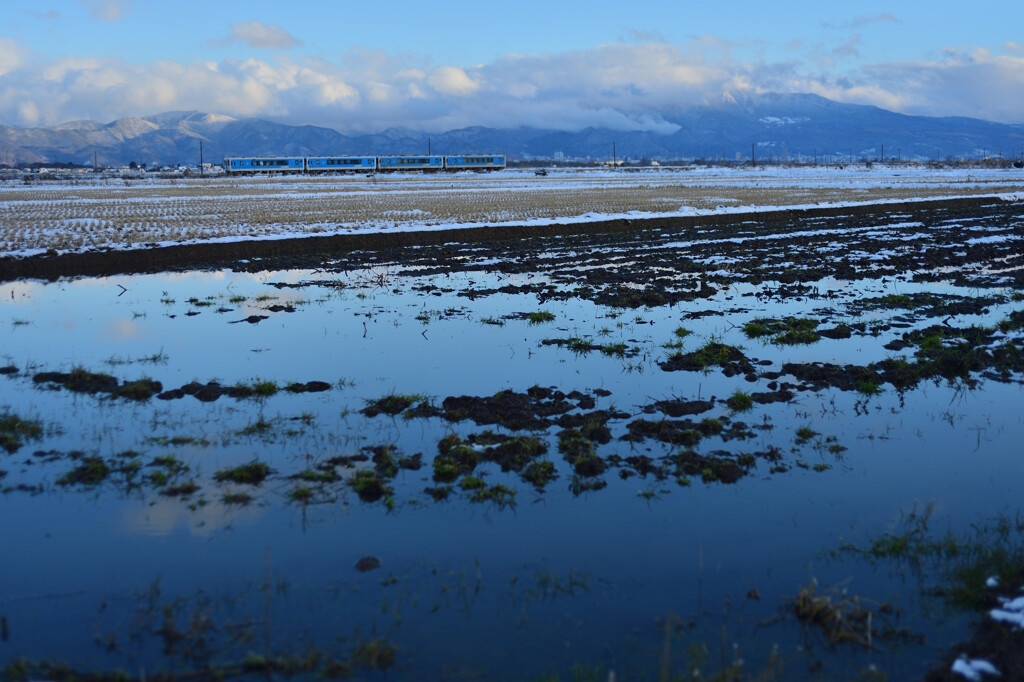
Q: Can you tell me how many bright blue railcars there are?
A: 4